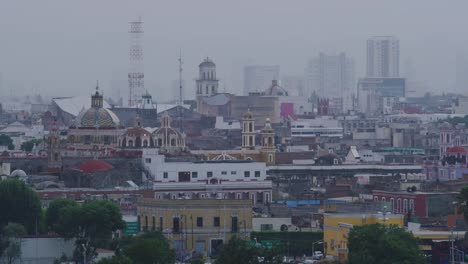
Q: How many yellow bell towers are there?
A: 2